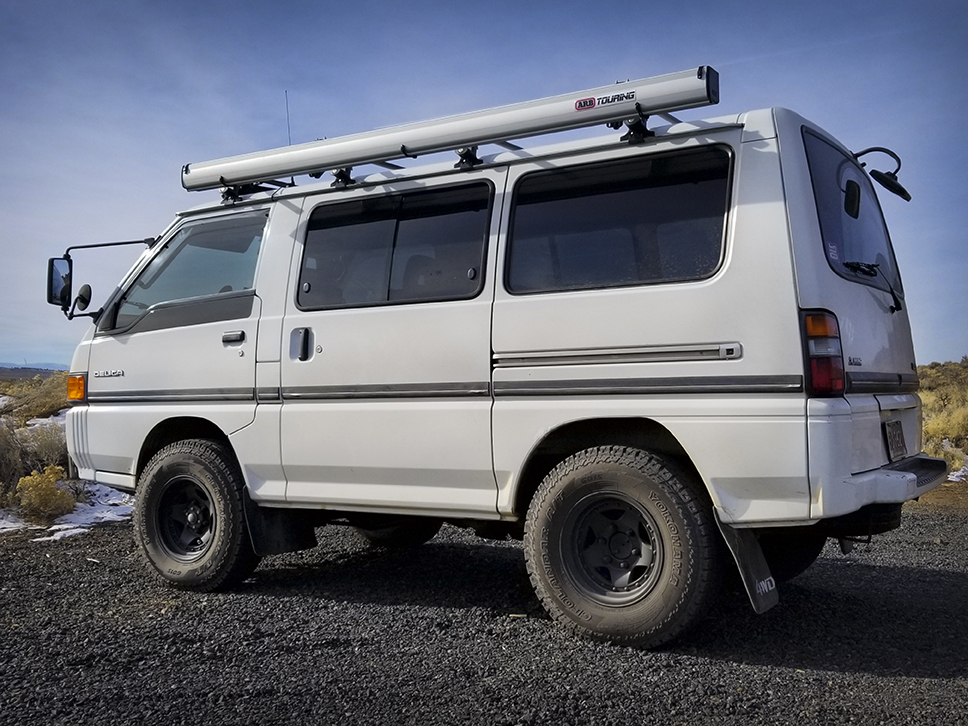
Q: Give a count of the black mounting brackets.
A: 4